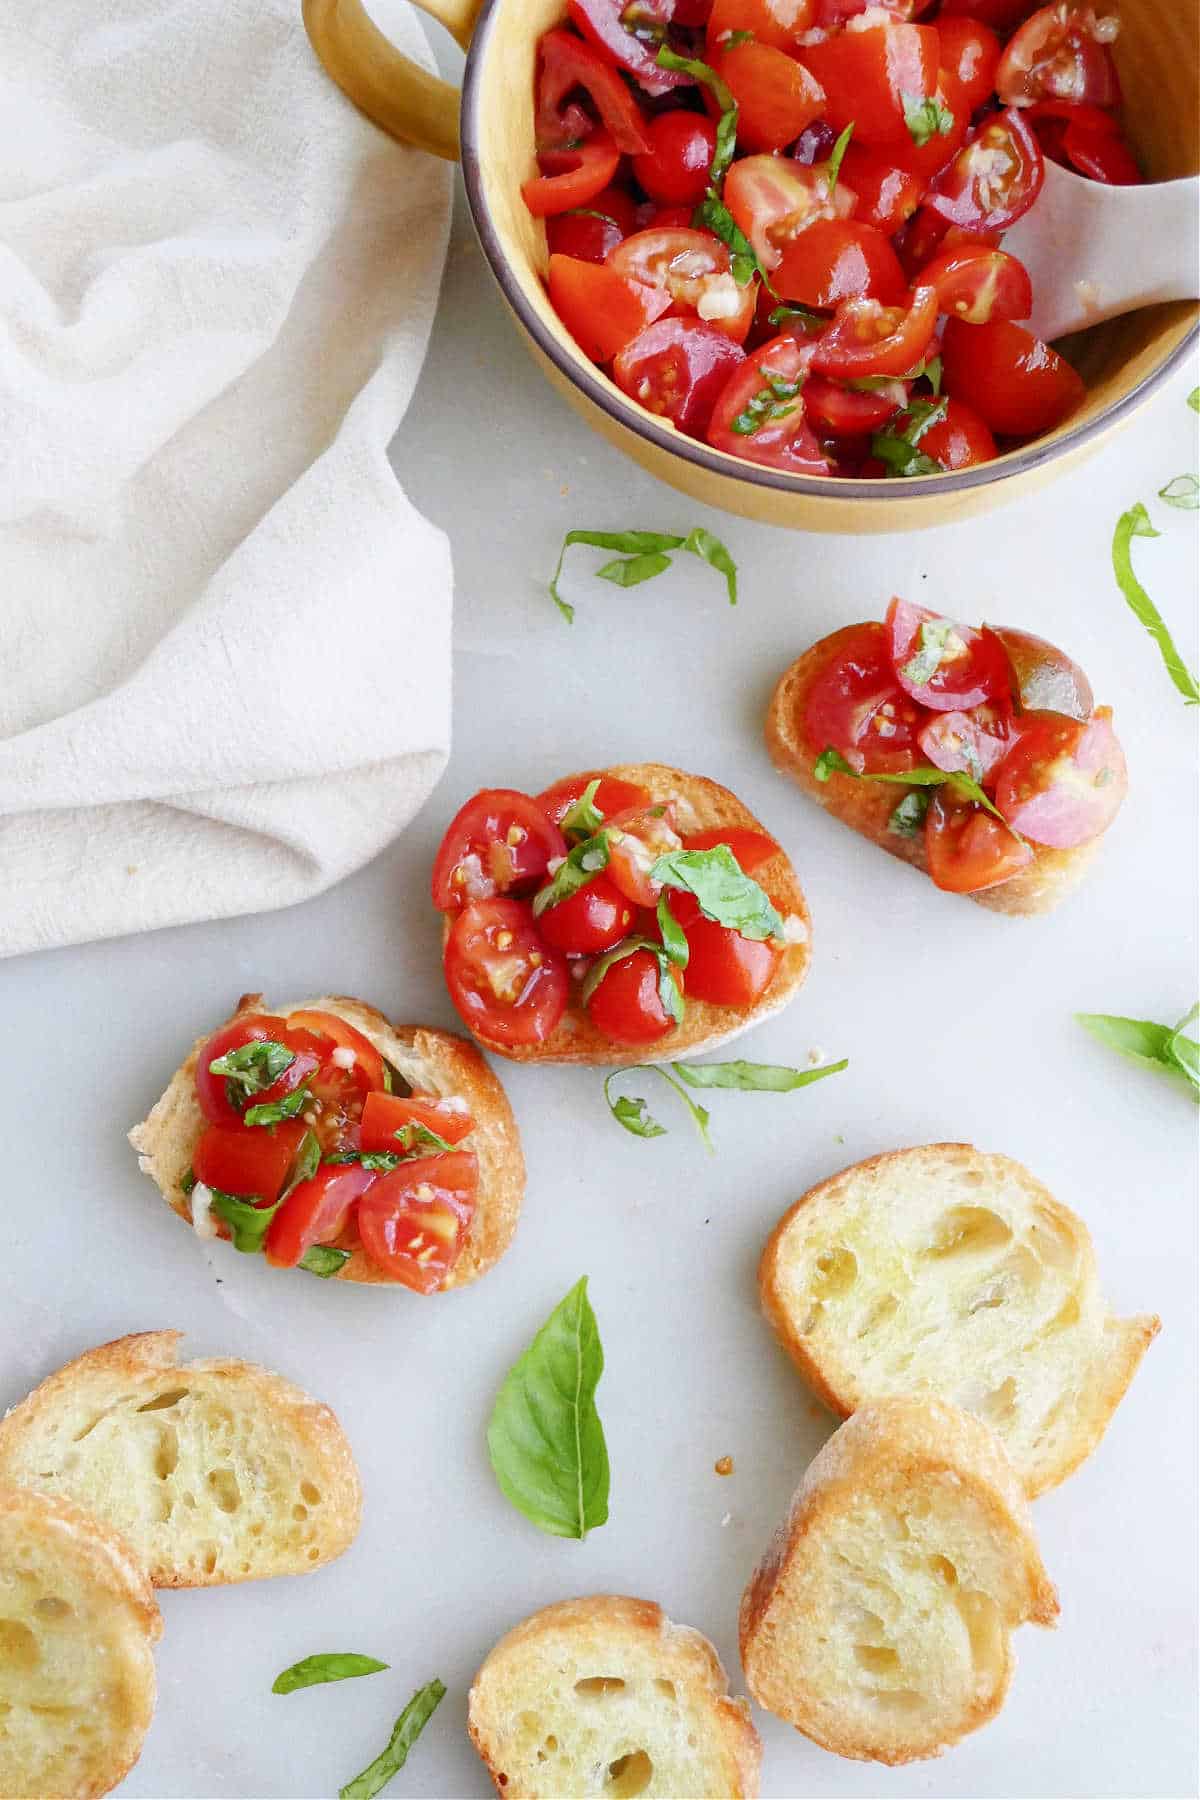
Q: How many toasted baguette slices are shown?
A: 8